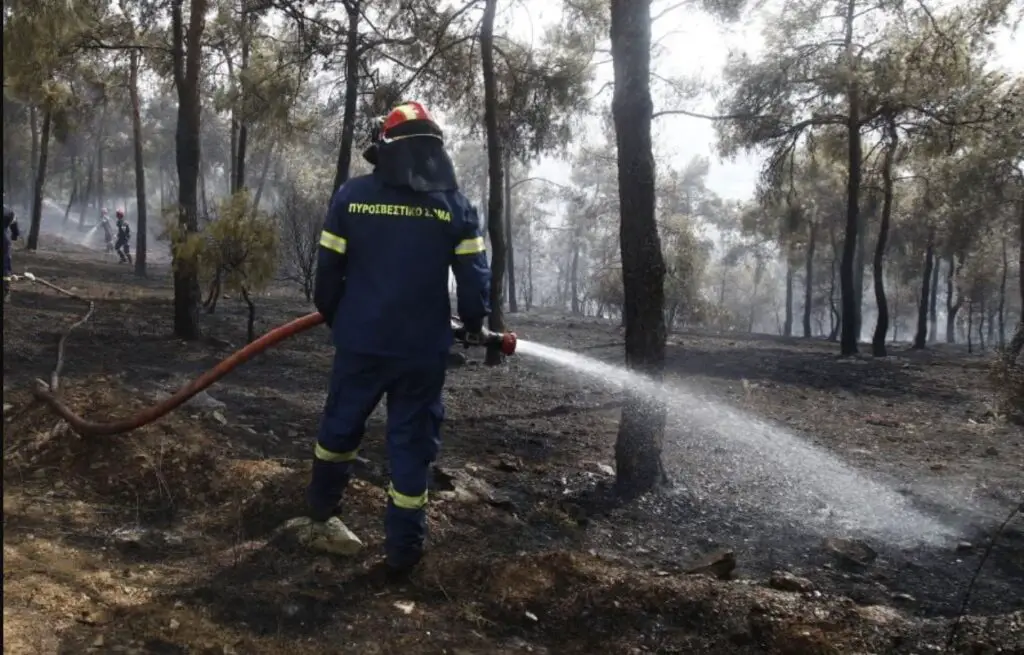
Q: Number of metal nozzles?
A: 1